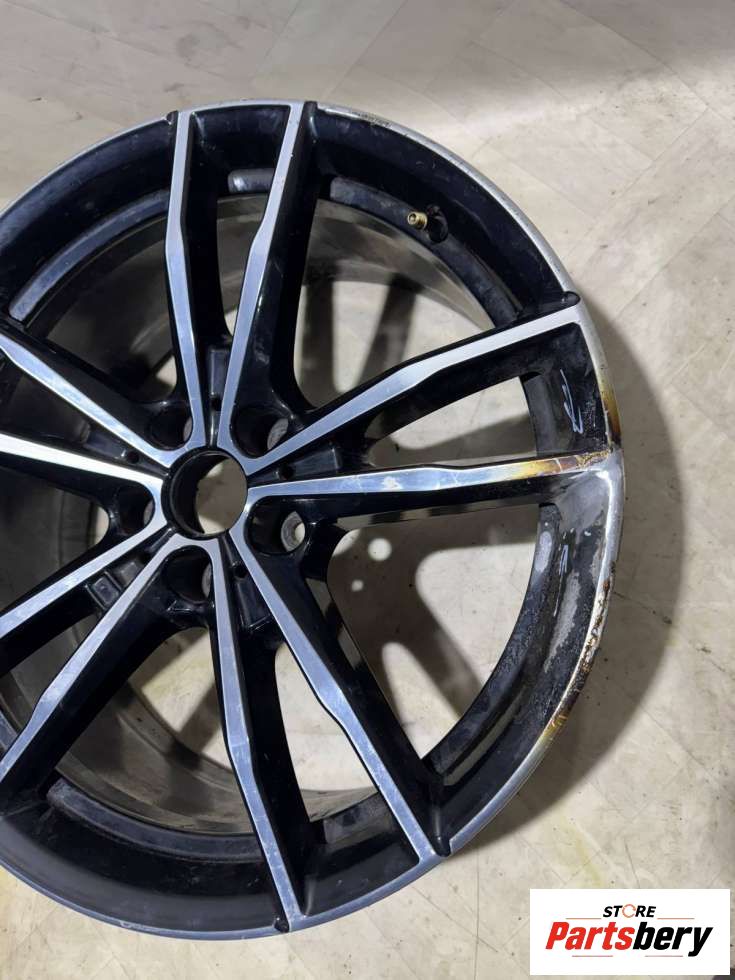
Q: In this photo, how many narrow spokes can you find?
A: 10